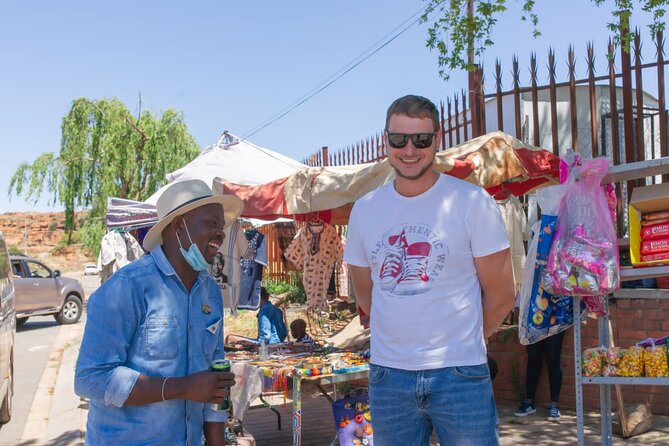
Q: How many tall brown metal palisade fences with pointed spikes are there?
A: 1